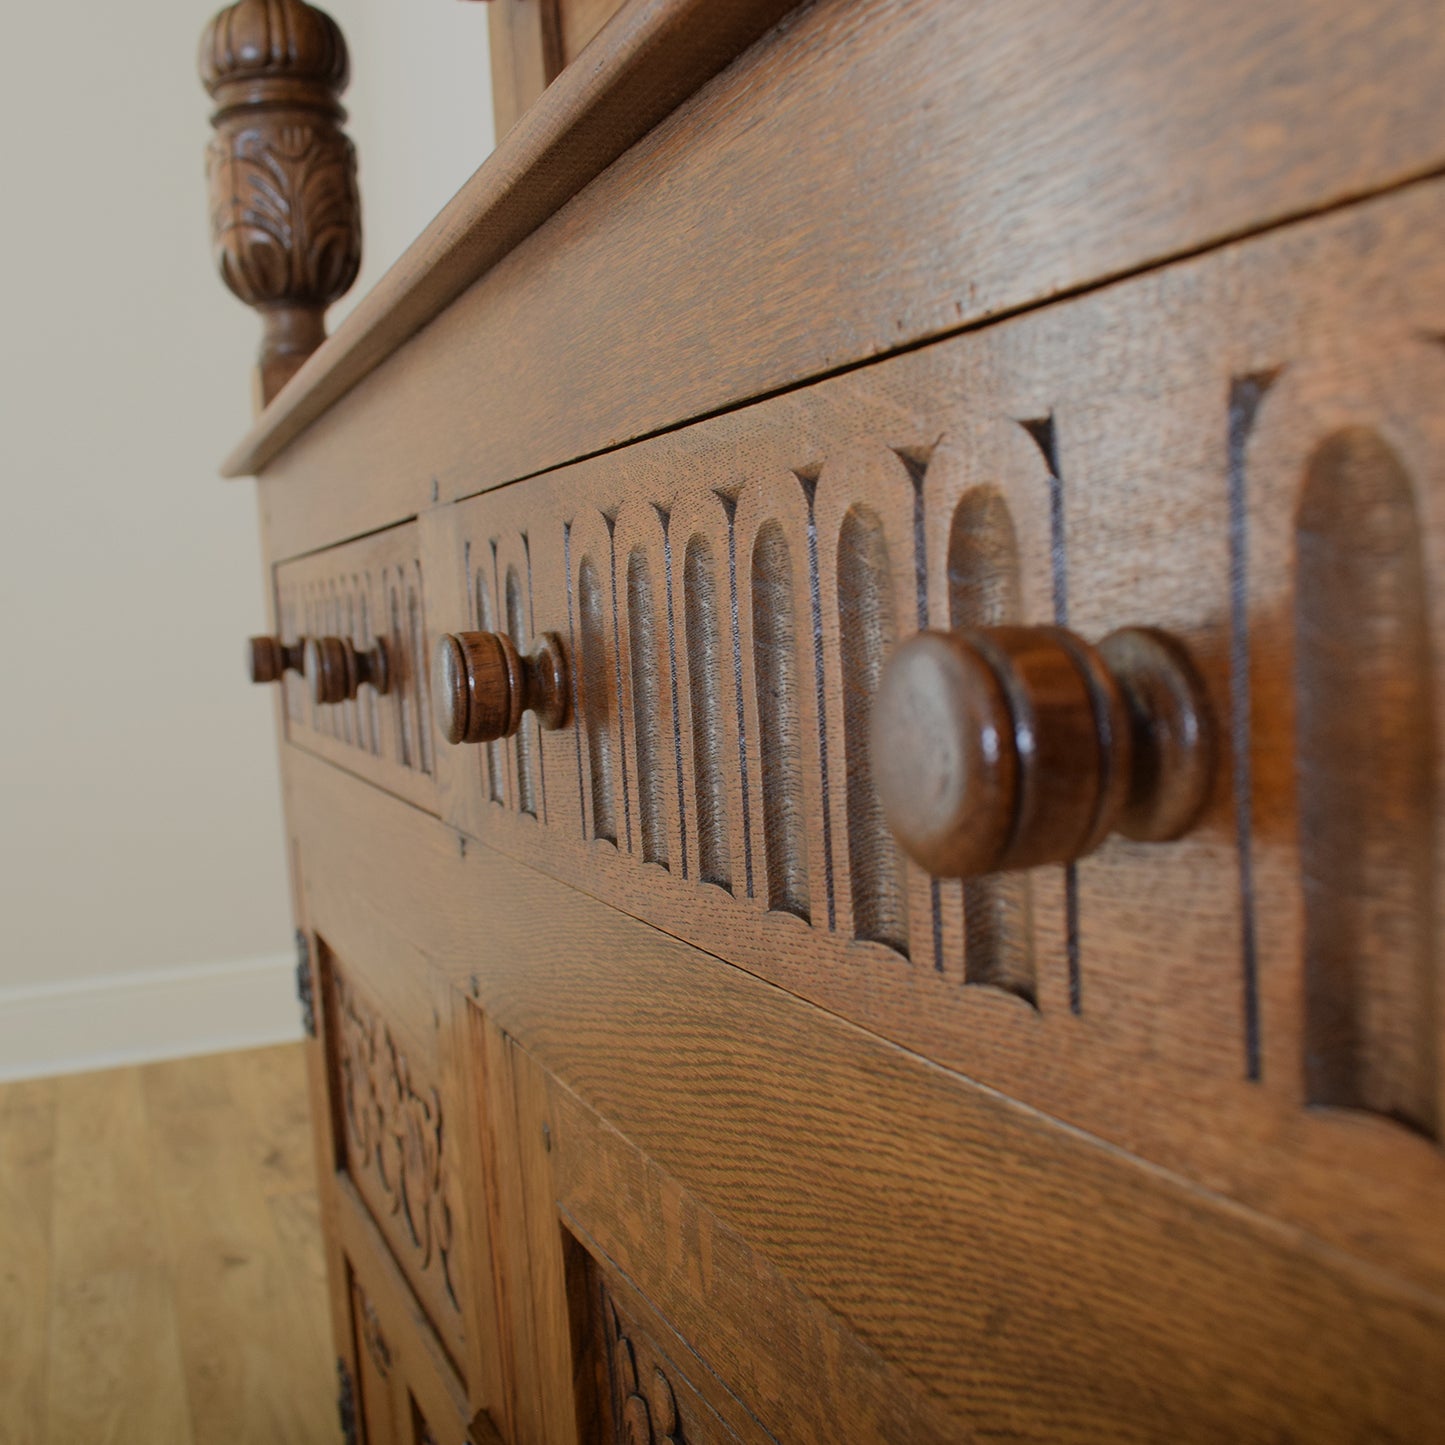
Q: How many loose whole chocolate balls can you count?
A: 0